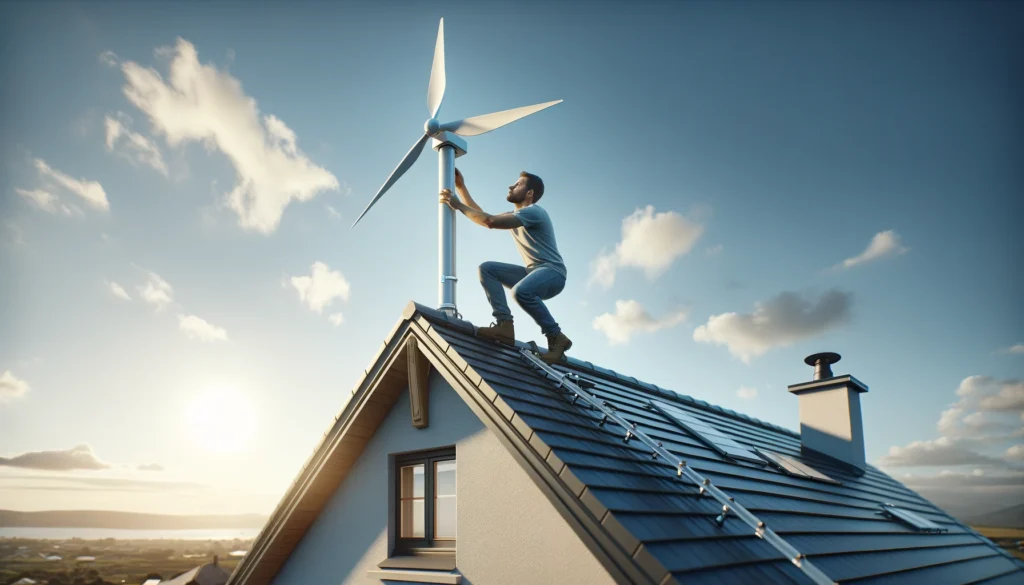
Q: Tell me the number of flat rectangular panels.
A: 3